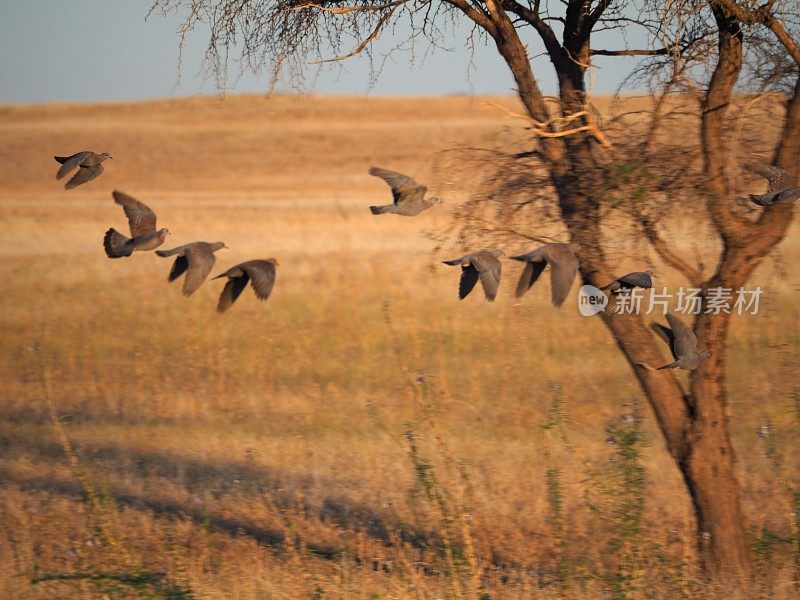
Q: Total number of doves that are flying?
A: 10